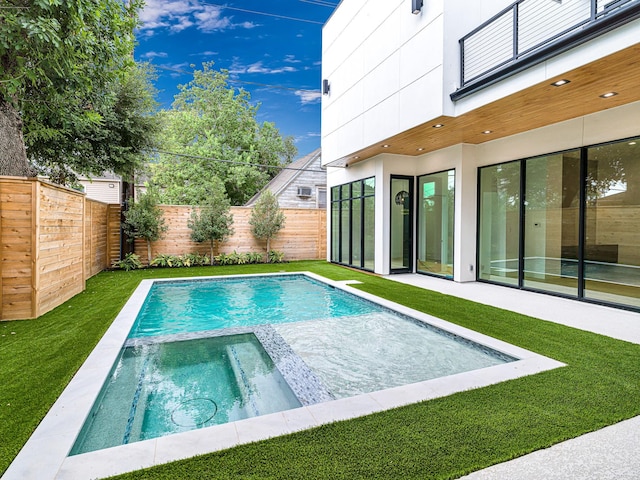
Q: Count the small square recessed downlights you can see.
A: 7